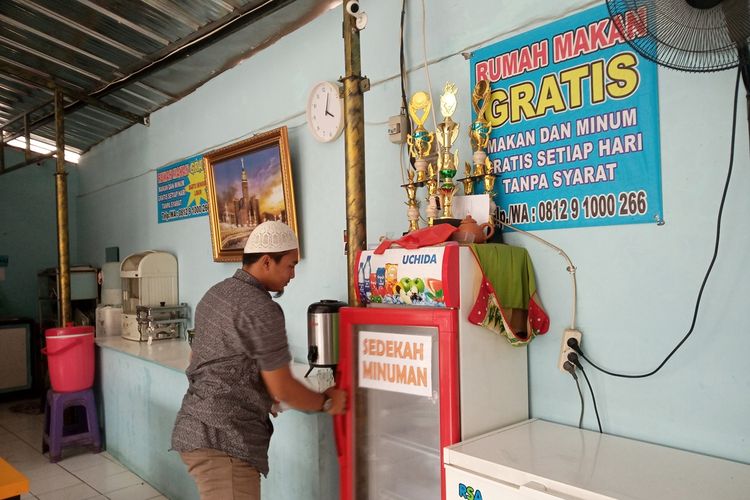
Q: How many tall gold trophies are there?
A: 3